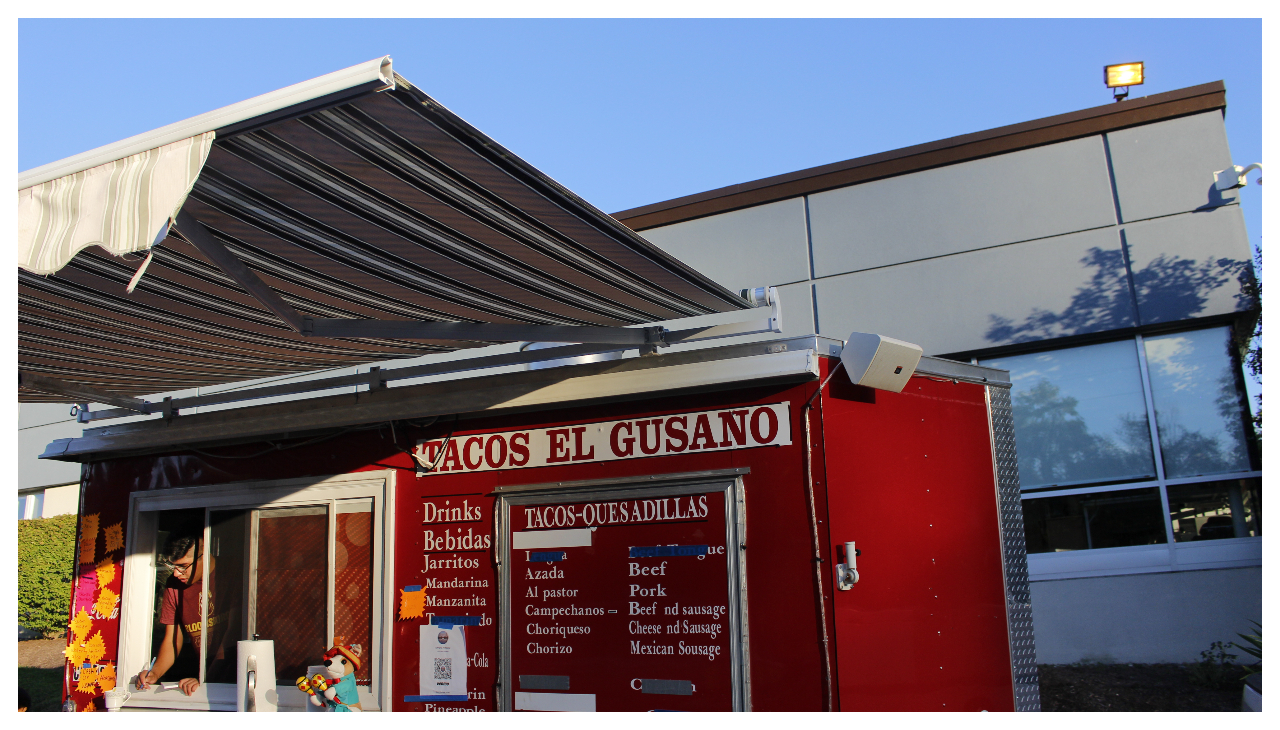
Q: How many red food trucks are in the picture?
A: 1